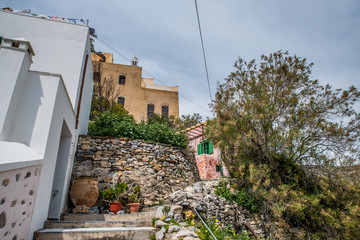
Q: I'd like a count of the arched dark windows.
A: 4